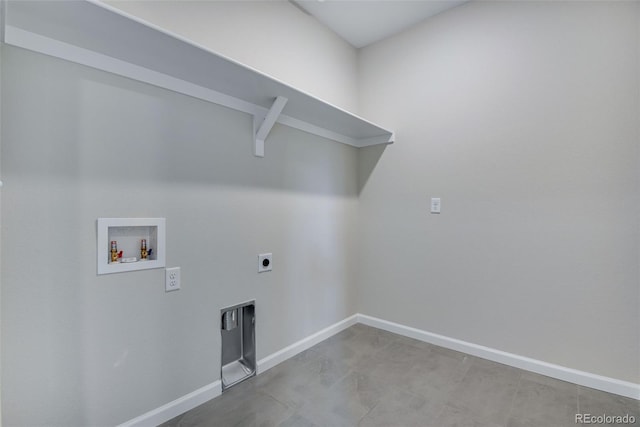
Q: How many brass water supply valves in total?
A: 2